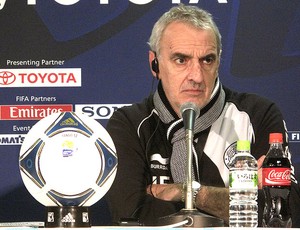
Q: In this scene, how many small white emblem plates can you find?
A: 2